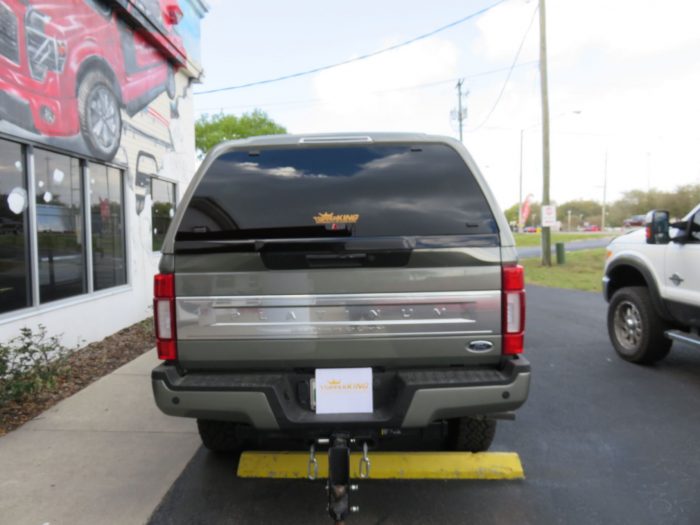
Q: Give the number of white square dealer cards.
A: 1